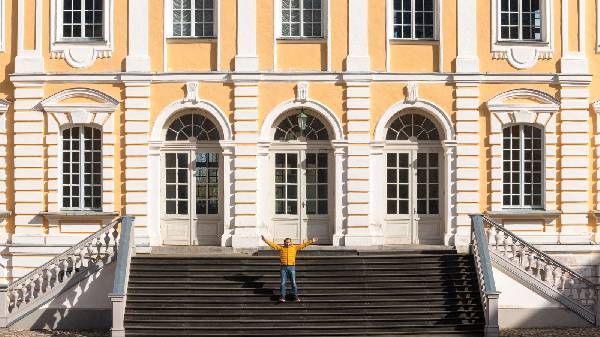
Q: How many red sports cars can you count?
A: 0